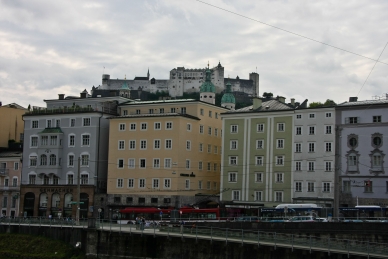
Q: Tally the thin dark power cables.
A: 2